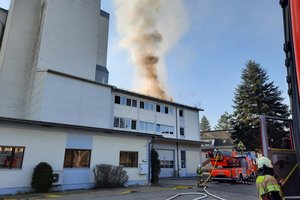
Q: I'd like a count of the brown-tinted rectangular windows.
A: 3